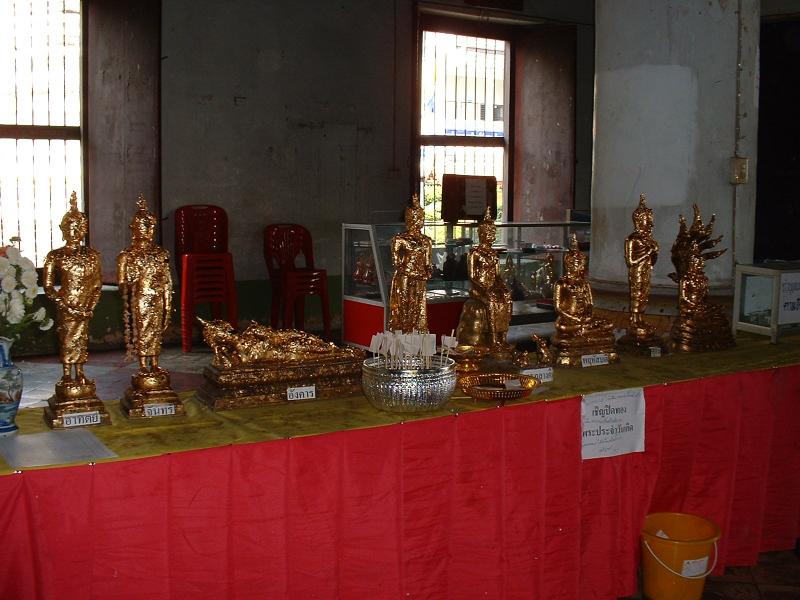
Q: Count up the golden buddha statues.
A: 8